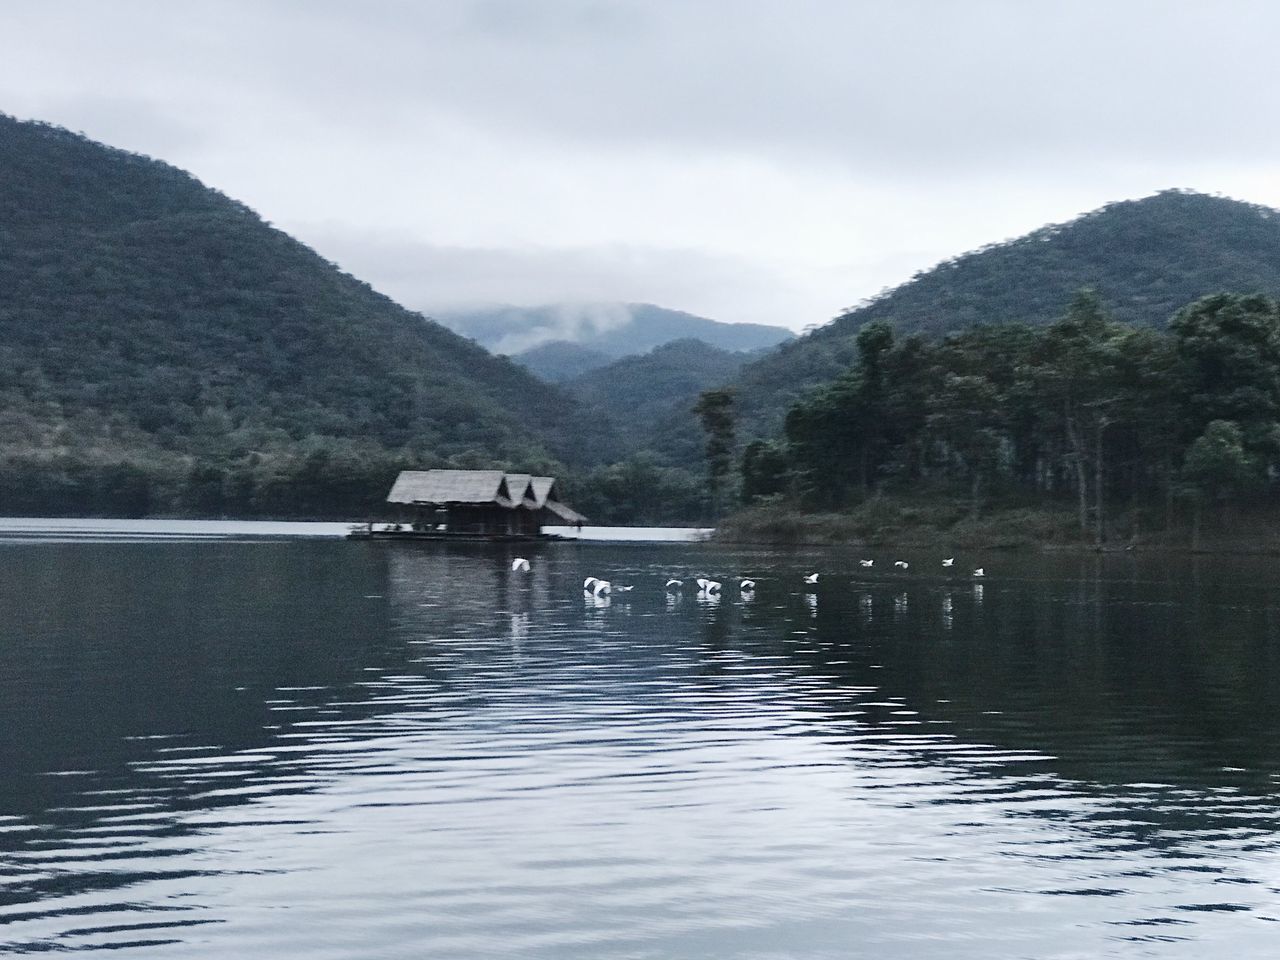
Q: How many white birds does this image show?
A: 13